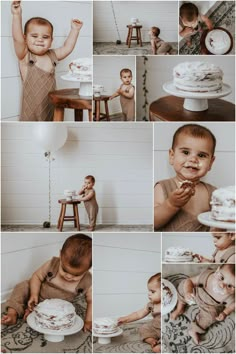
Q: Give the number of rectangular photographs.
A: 11